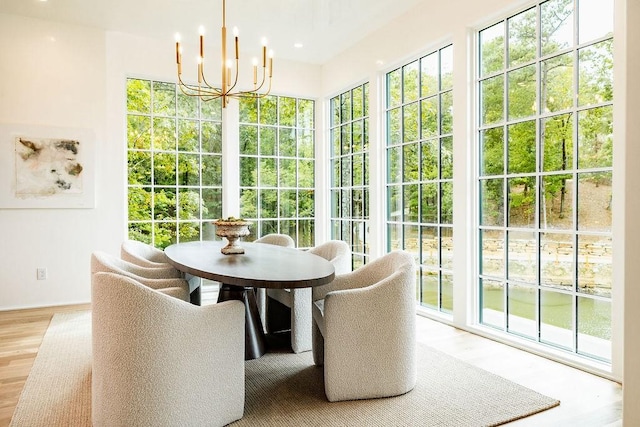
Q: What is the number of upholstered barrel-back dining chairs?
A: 6